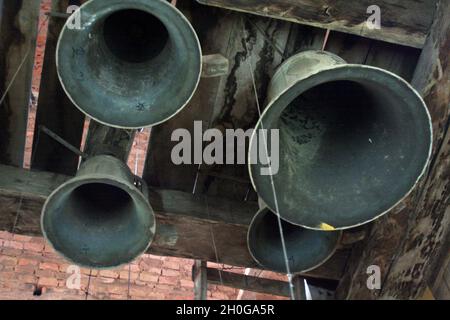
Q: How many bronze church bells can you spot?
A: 4